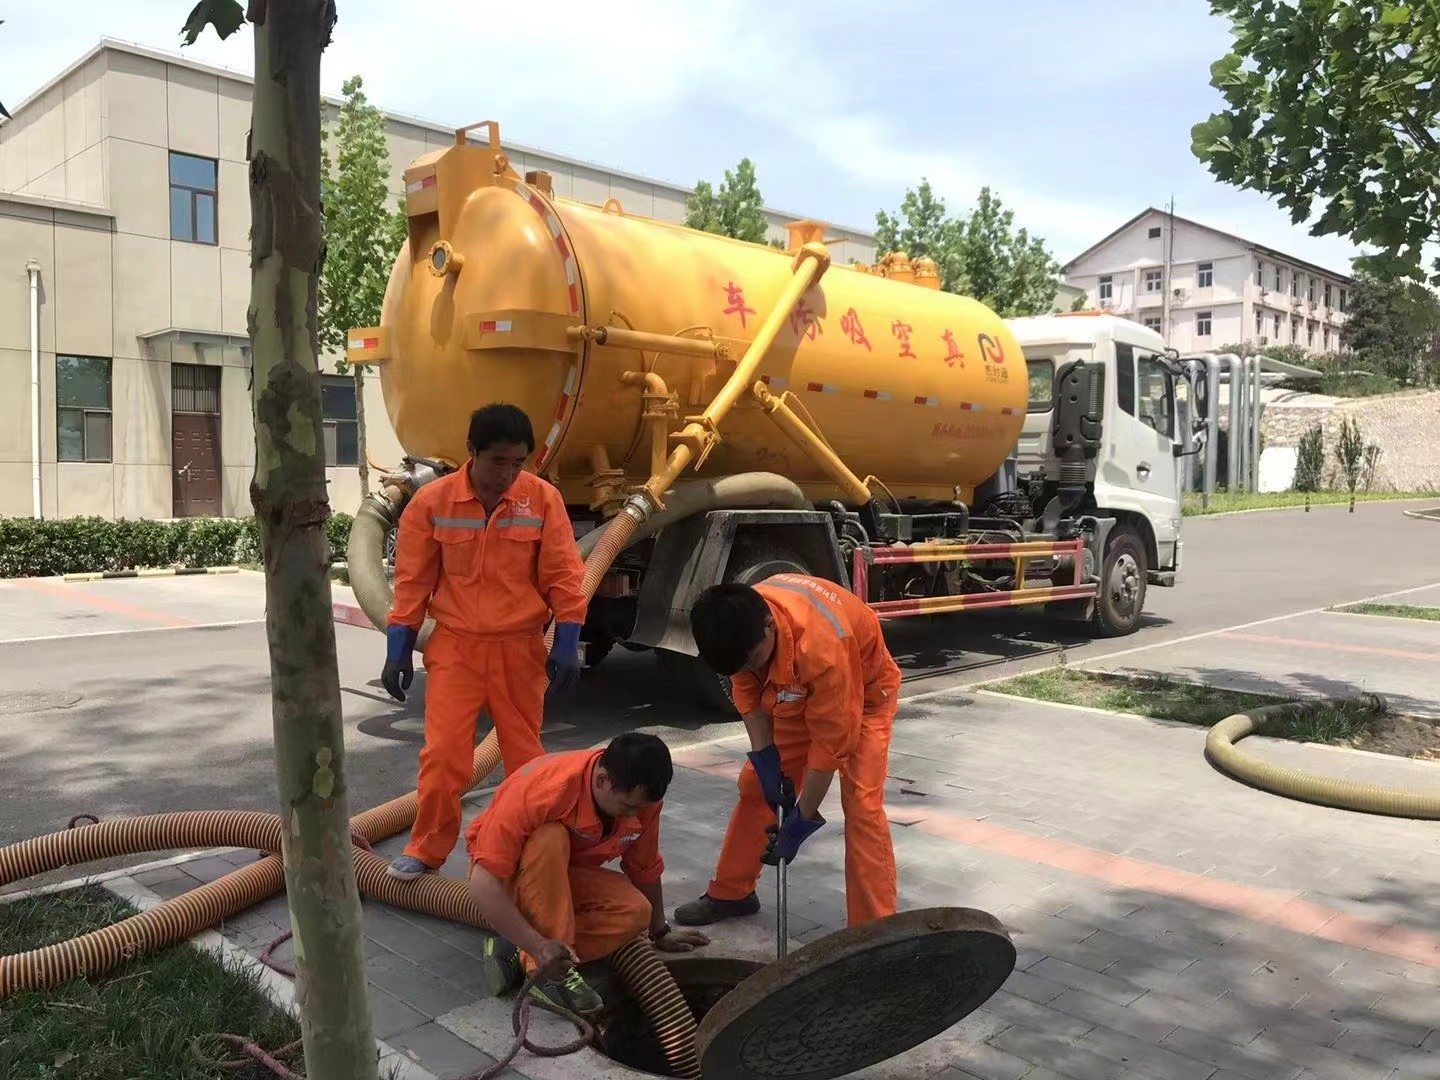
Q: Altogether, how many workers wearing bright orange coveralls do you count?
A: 3